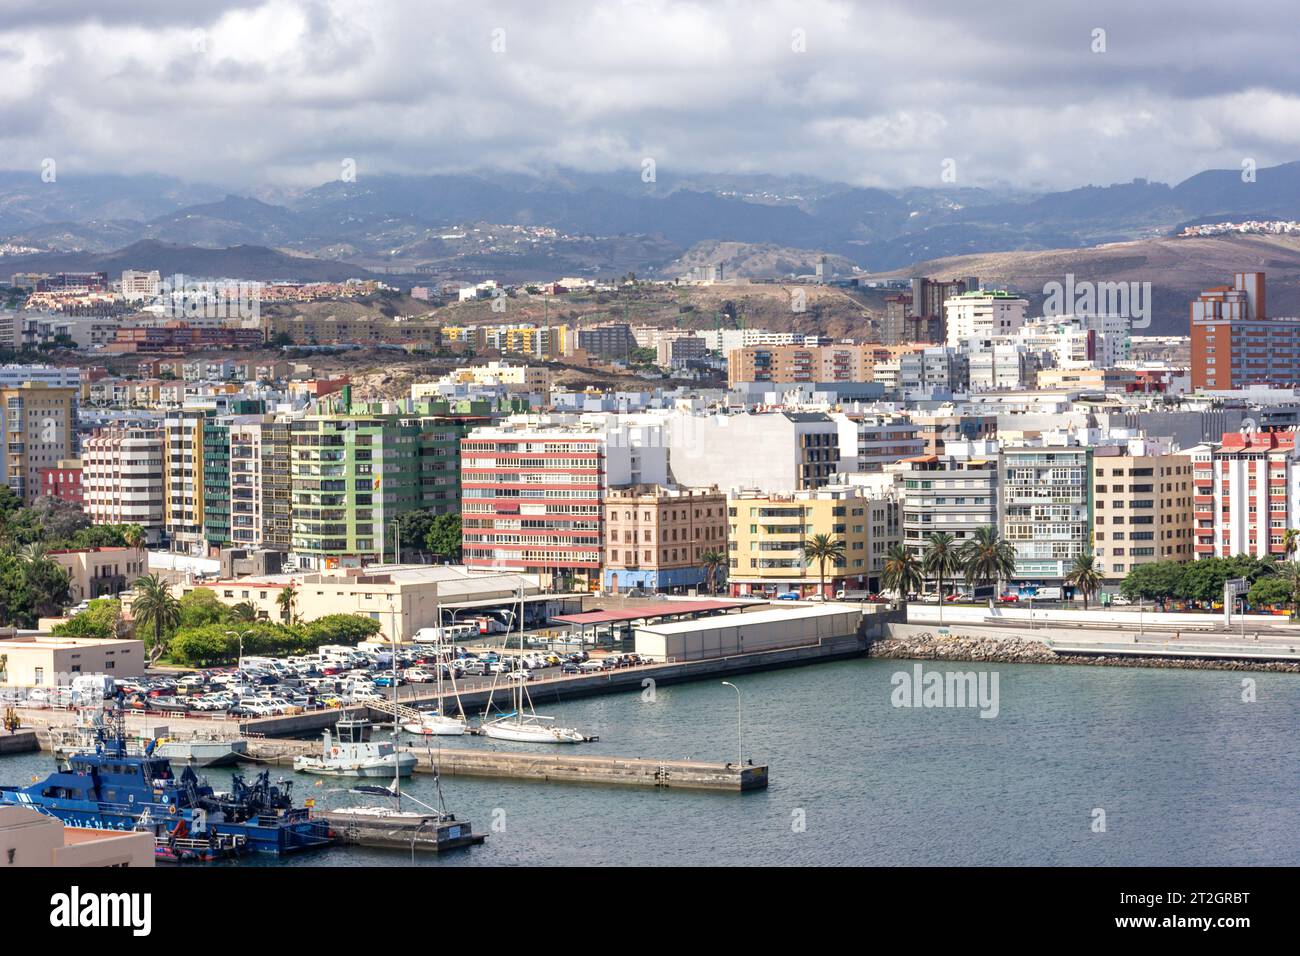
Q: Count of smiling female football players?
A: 0